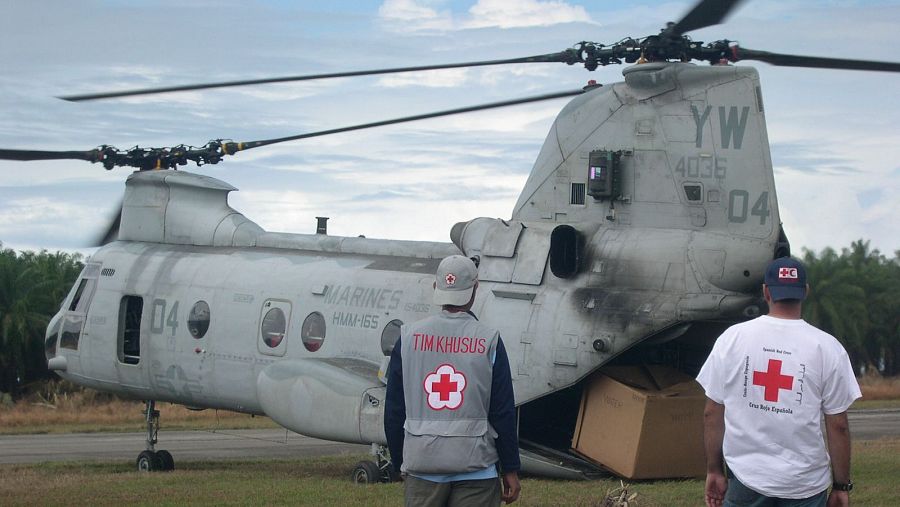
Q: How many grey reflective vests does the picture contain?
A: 1